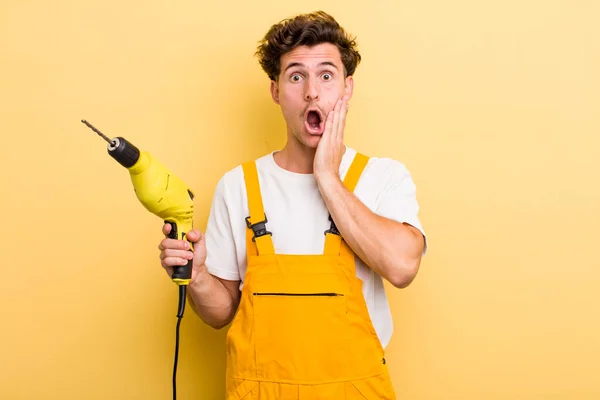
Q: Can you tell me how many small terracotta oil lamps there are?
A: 0